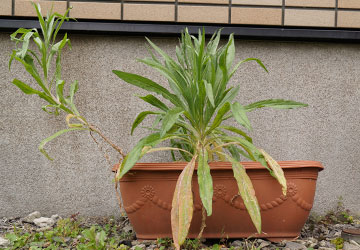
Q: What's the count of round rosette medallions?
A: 3